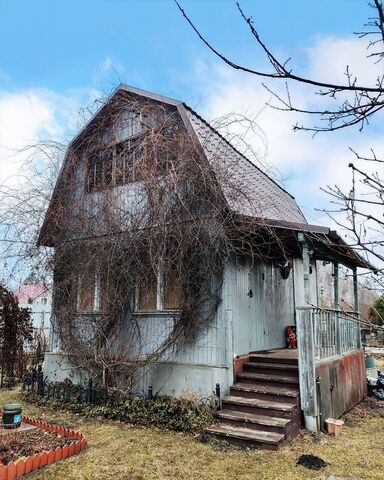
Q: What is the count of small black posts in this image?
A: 4